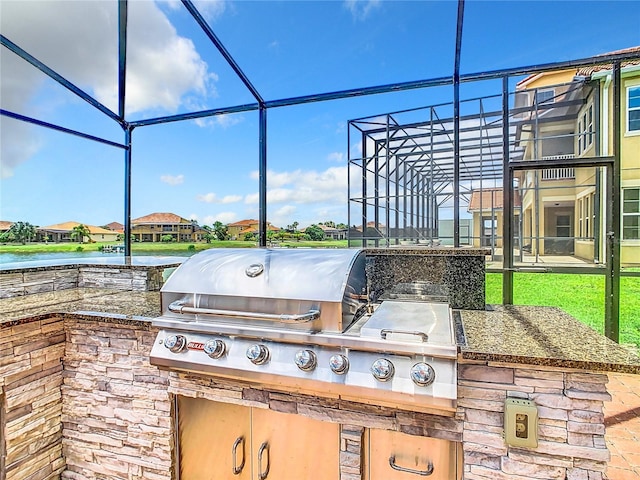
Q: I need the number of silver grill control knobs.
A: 7